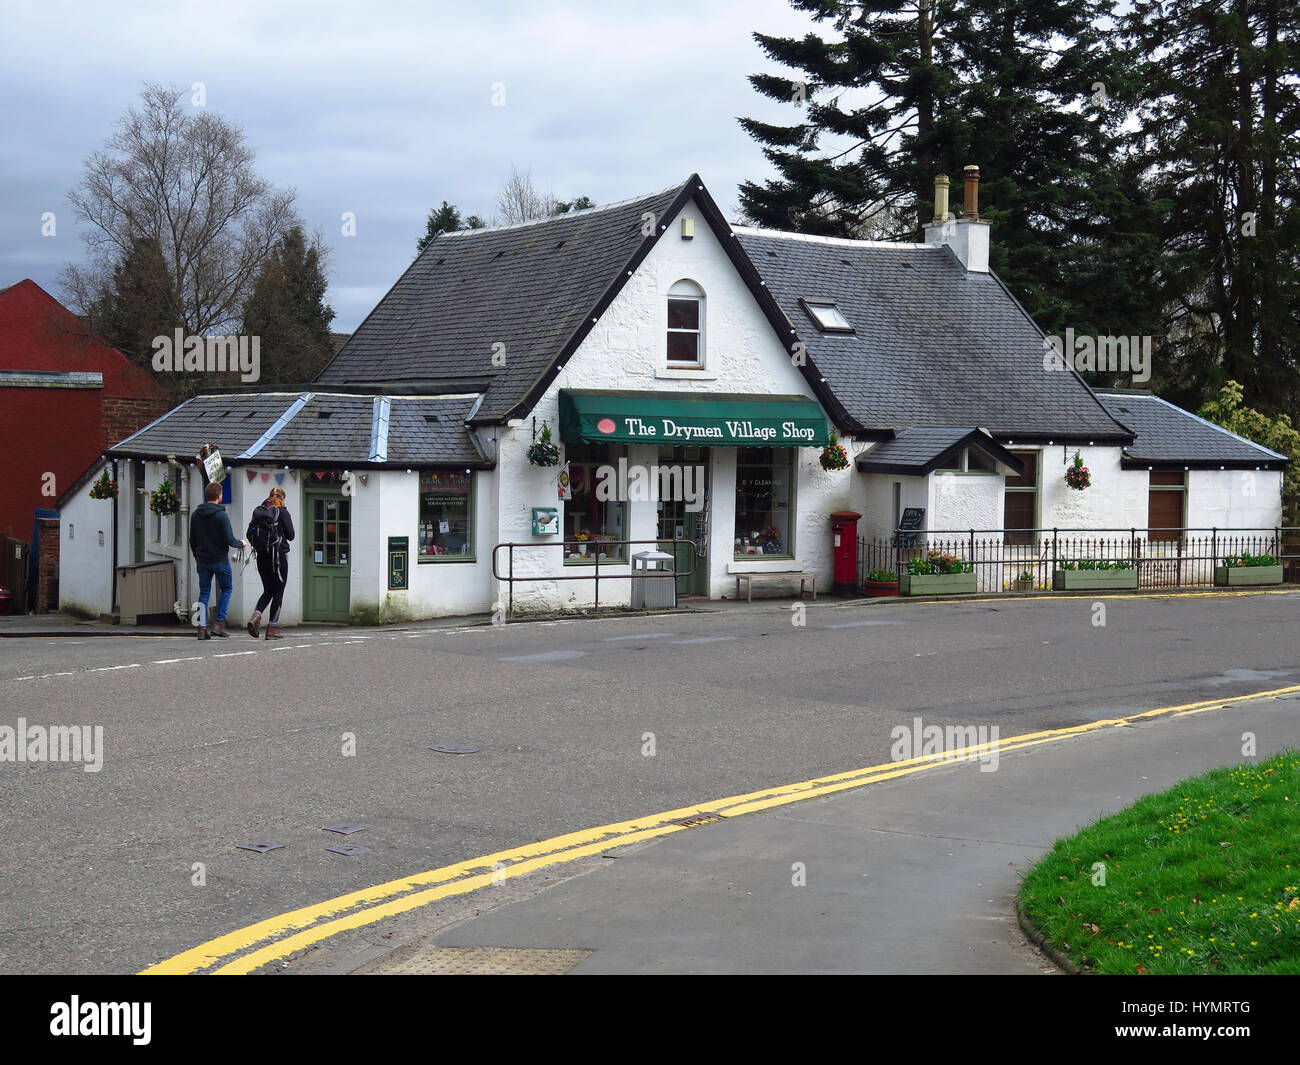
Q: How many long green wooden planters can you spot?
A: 3